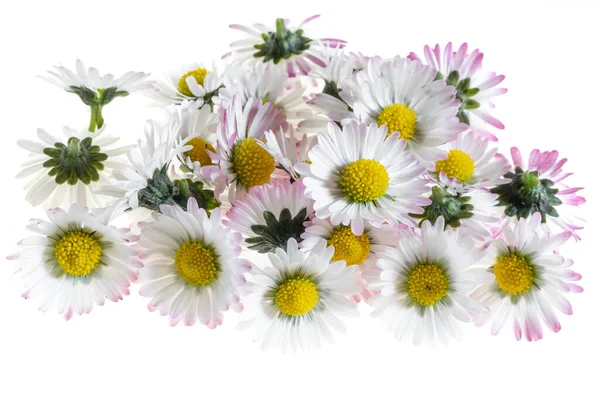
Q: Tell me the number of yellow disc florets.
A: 12